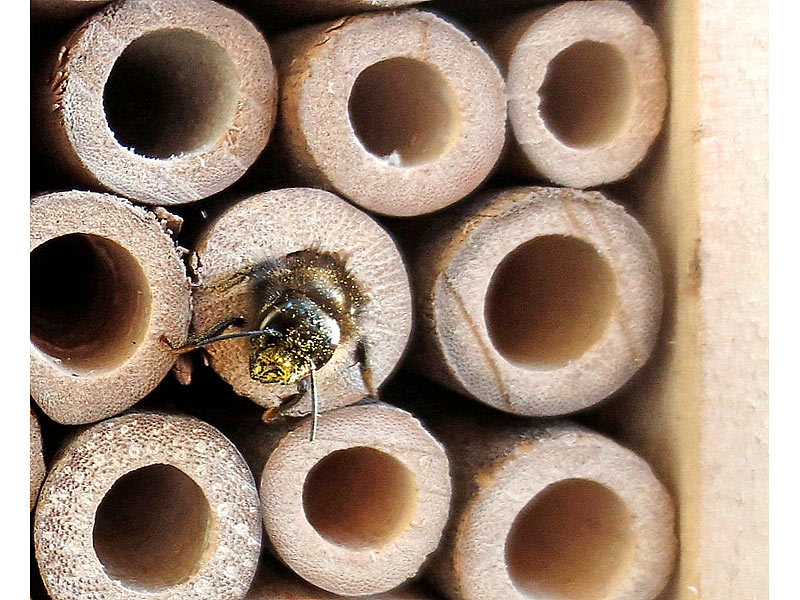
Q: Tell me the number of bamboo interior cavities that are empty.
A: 8